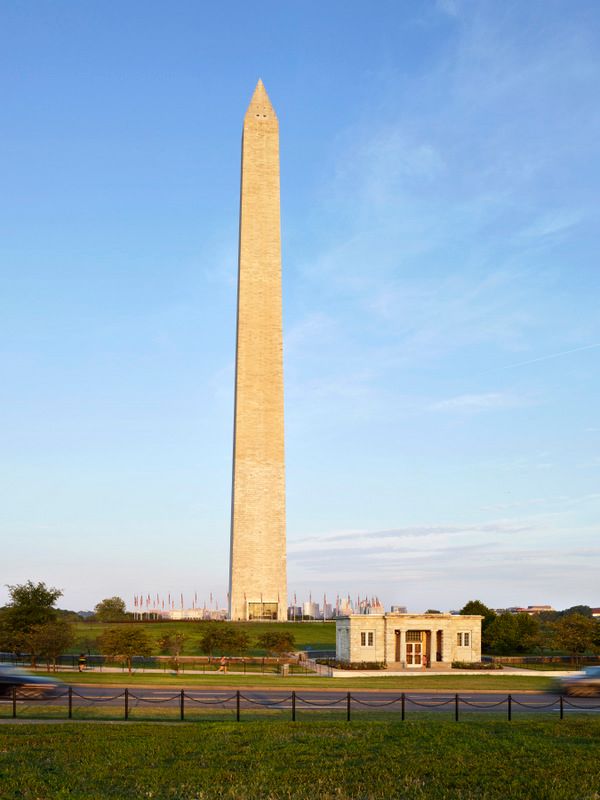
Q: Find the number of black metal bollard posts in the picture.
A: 11